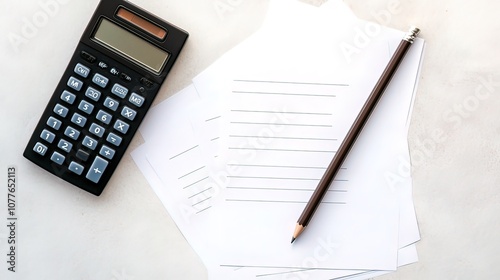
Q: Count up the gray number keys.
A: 14